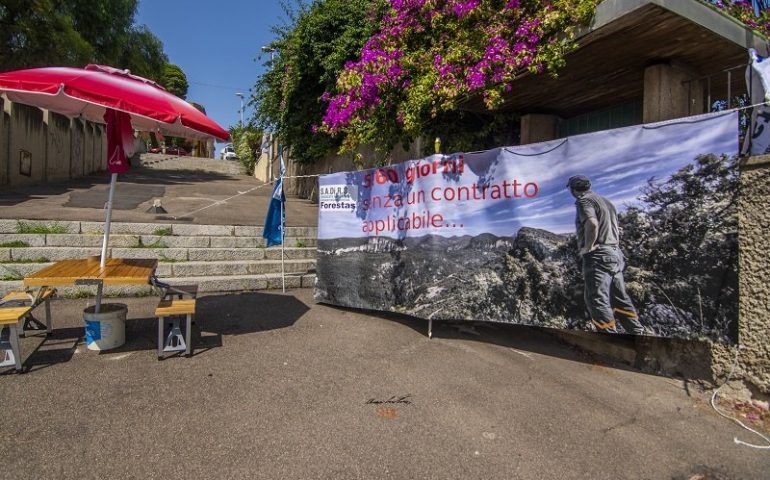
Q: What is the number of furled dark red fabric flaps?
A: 1